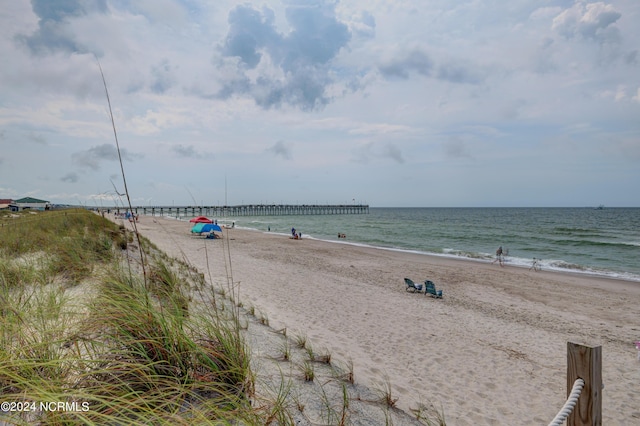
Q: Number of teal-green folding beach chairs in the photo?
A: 2